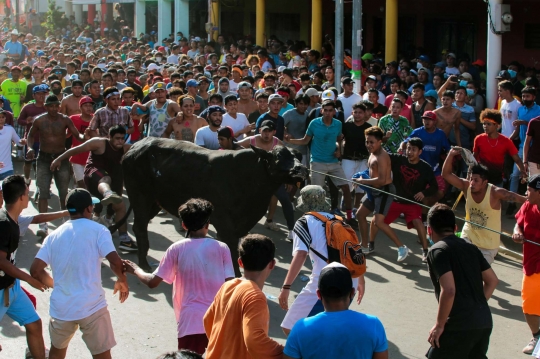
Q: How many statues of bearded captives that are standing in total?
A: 0